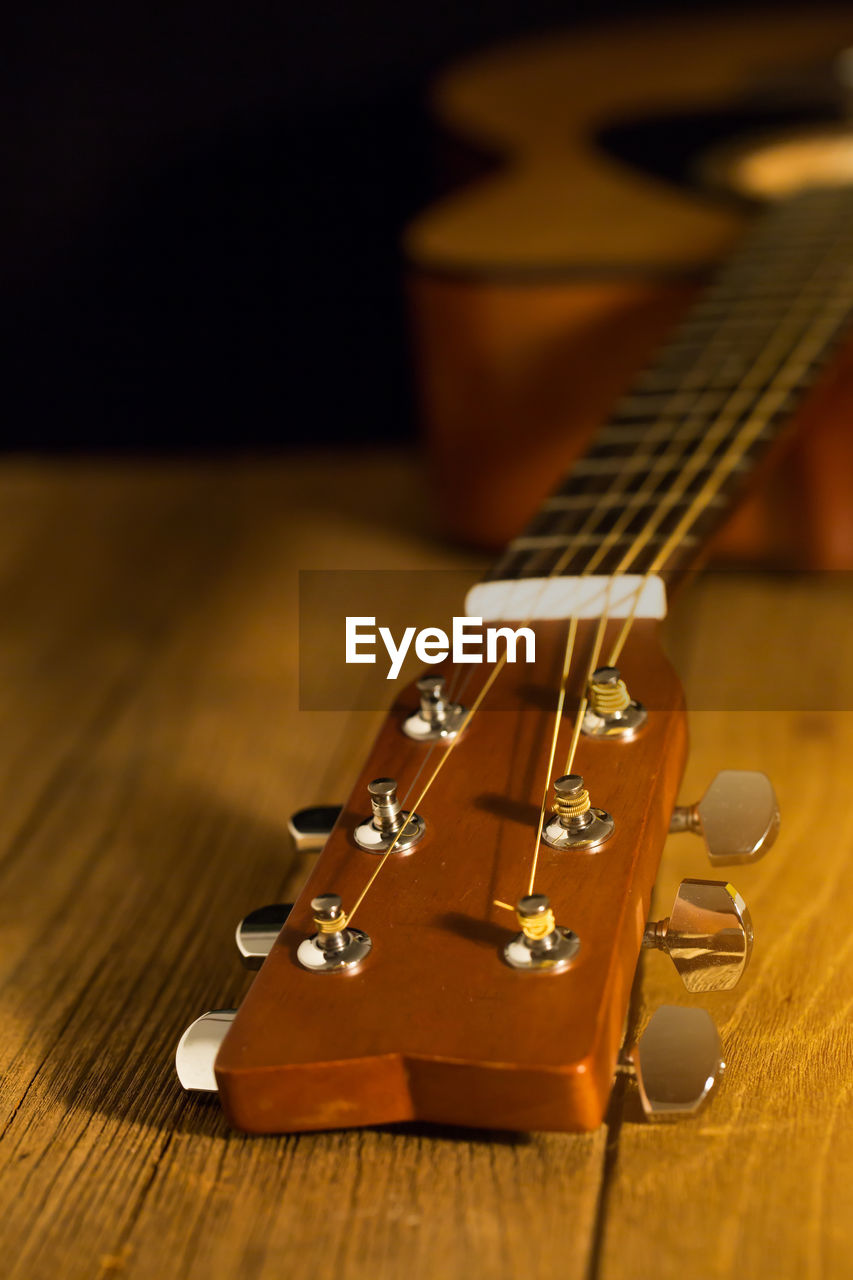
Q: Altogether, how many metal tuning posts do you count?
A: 6